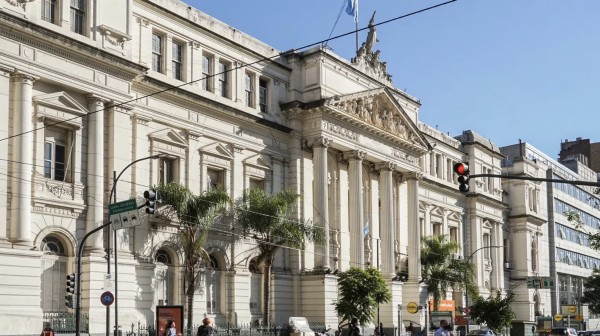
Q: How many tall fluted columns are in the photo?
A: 4